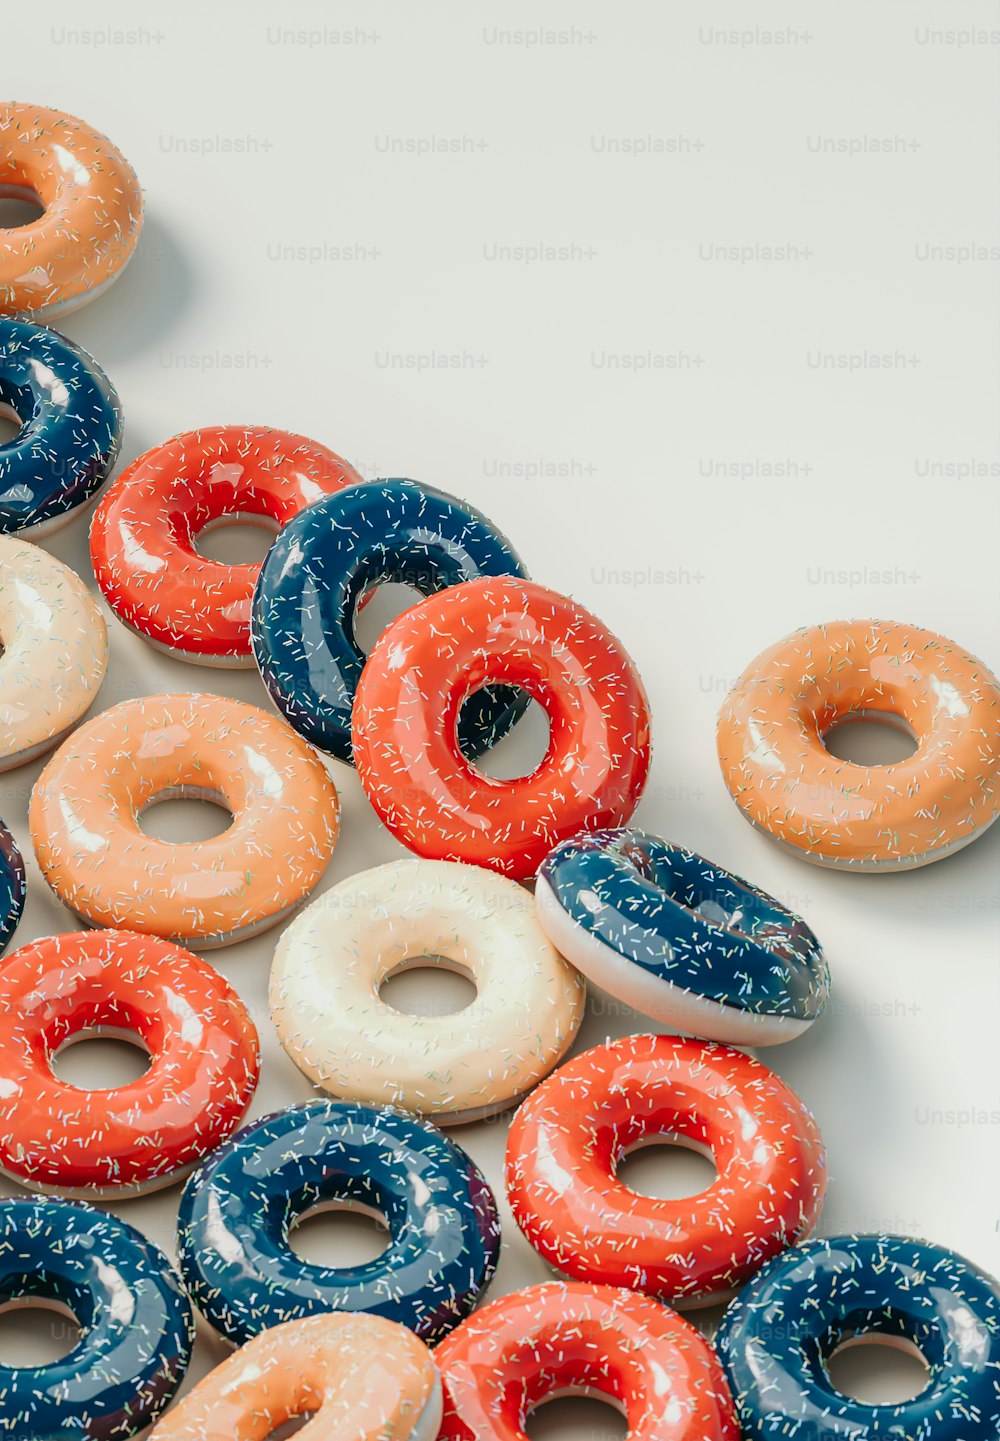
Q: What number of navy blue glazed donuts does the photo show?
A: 7